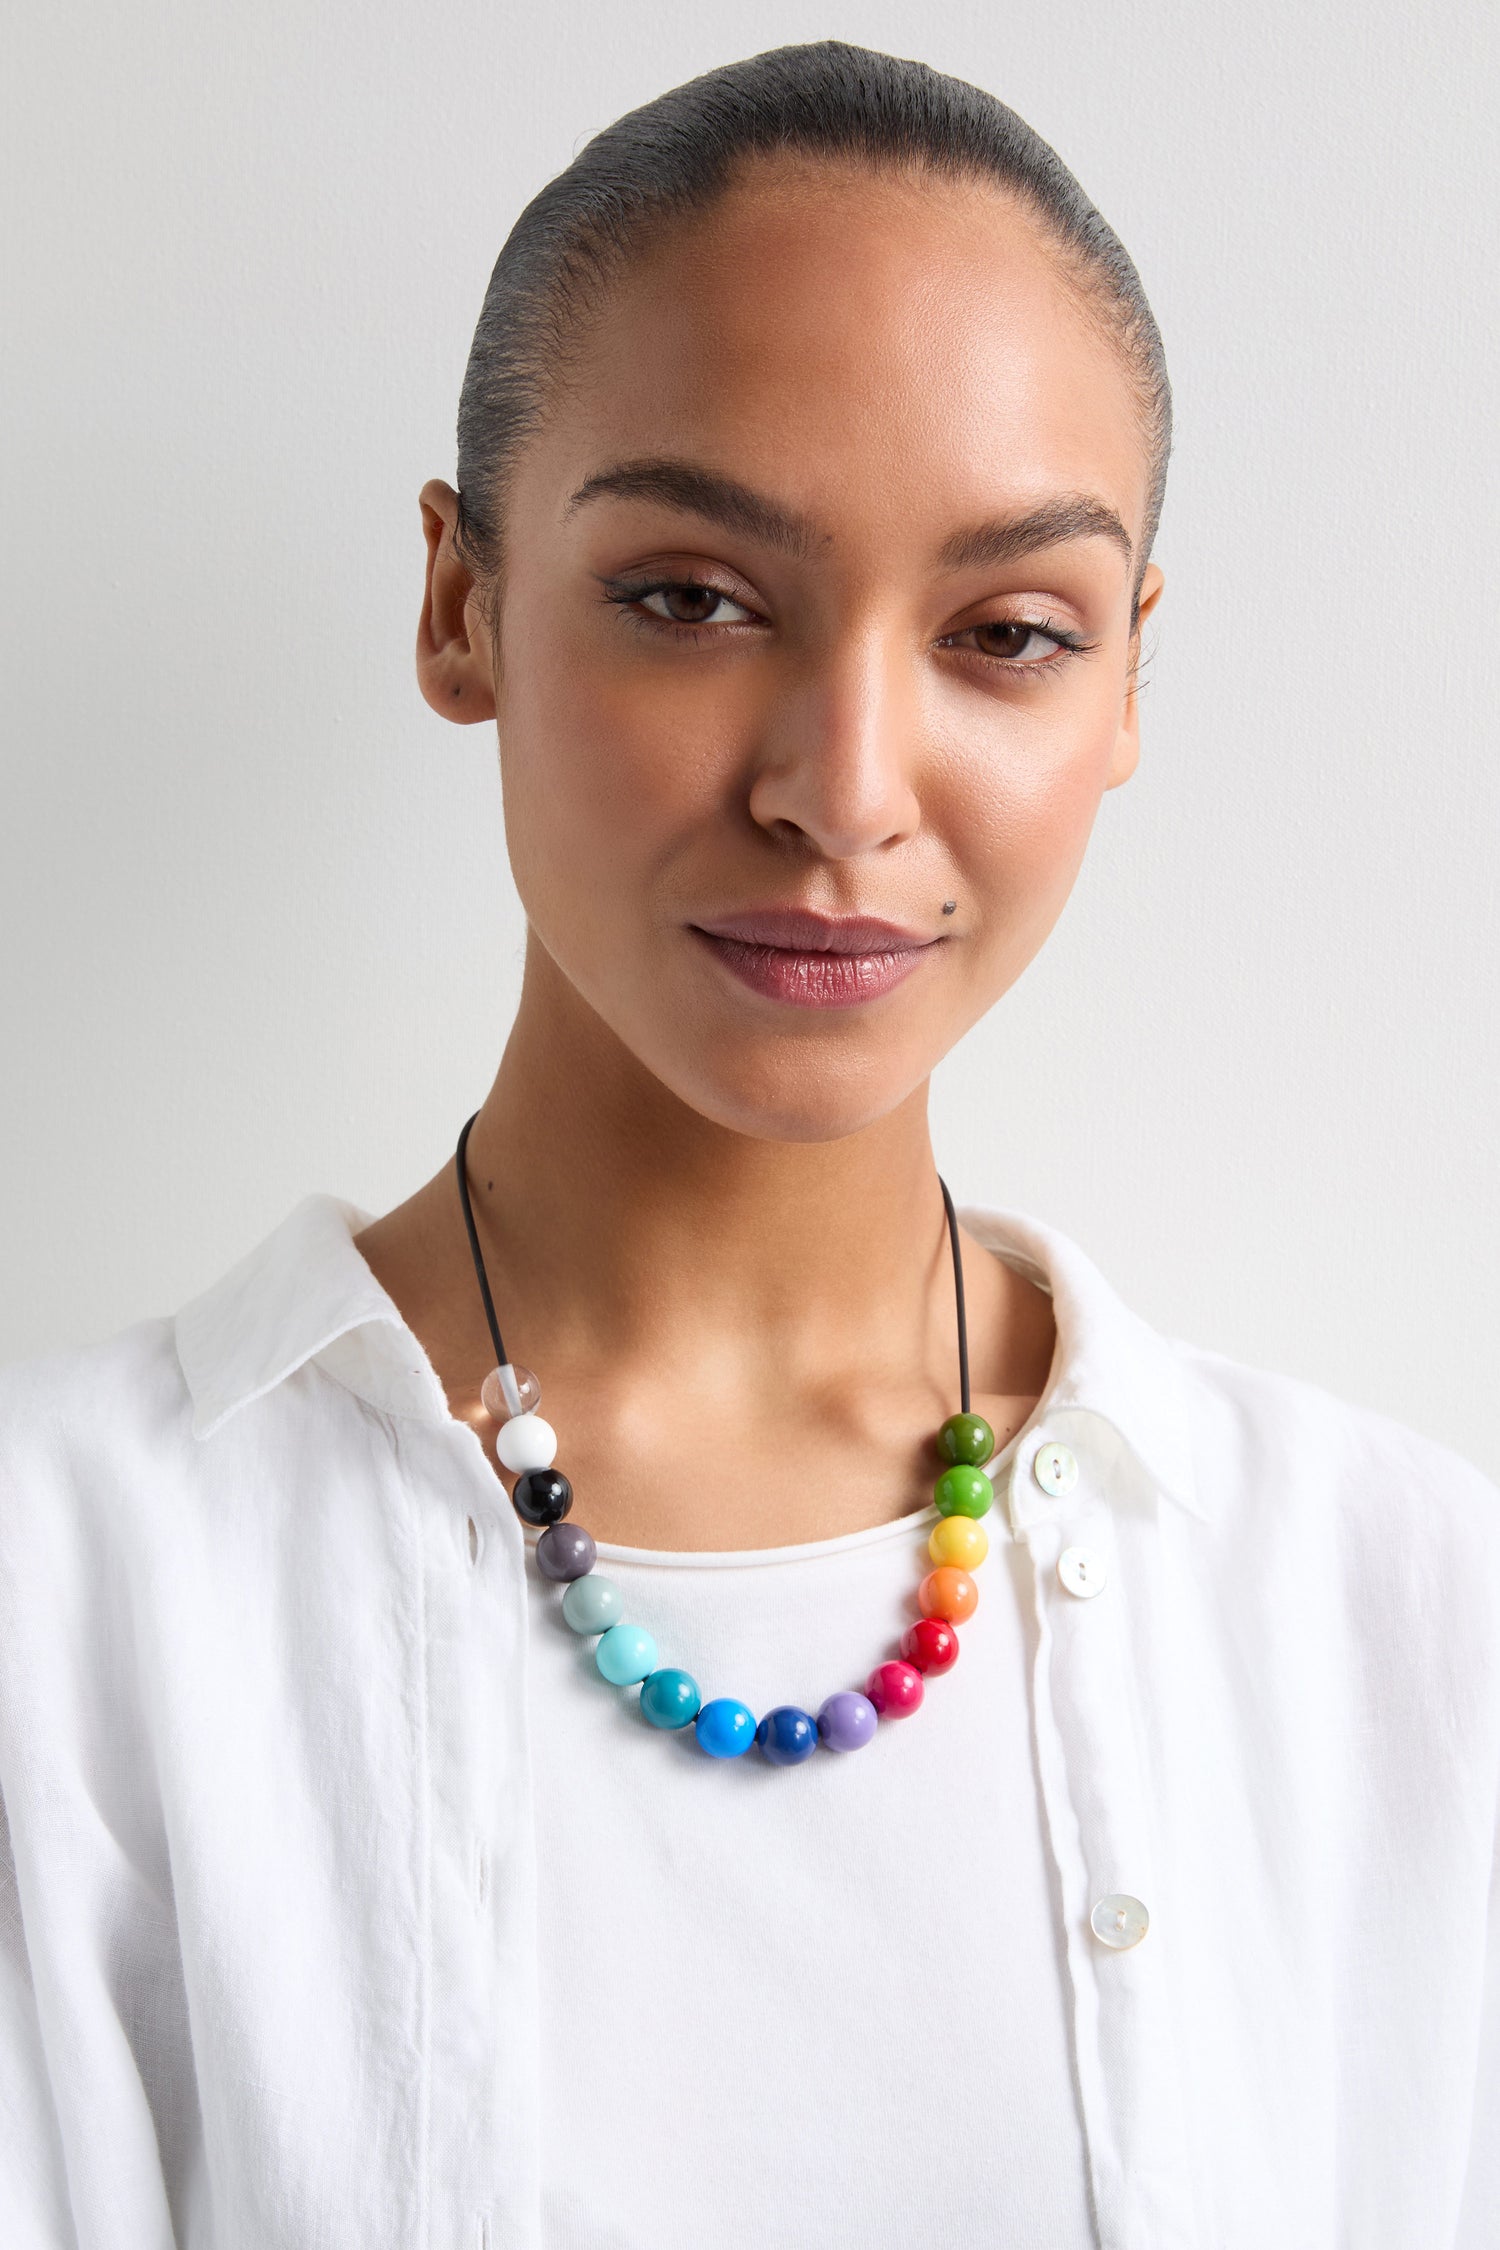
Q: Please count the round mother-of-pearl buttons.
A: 3